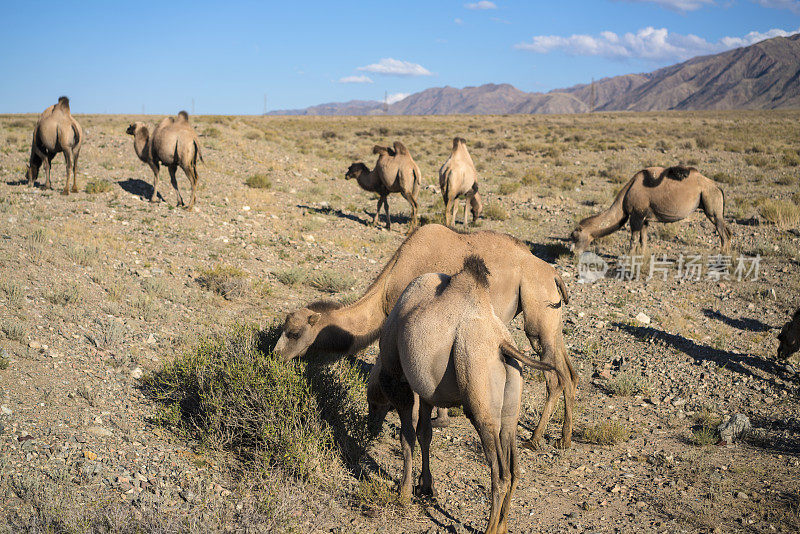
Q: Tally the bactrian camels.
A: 8